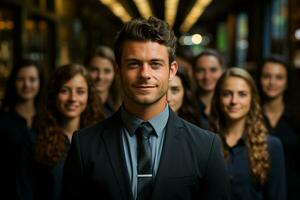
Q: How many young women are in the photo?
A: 7